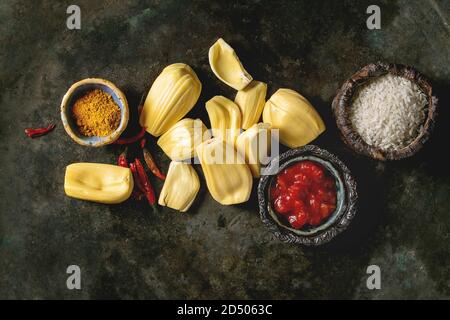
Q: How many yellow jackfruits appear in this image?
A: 10